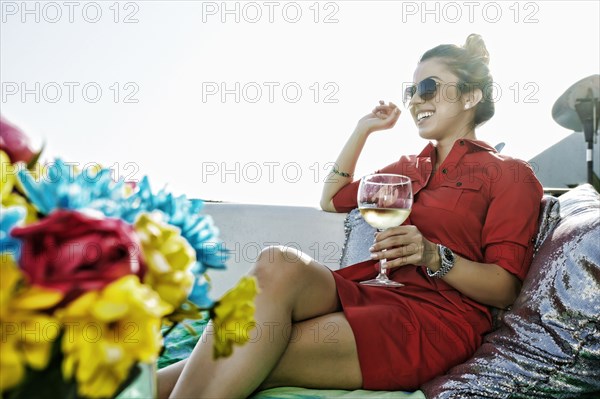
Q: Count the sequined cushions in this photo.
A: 2